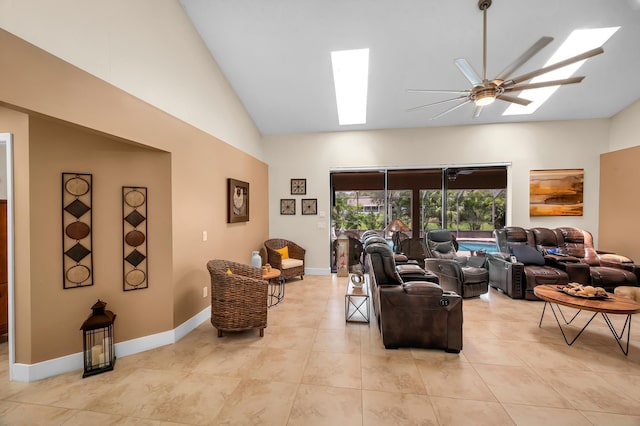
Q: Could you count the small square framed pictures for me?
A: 3